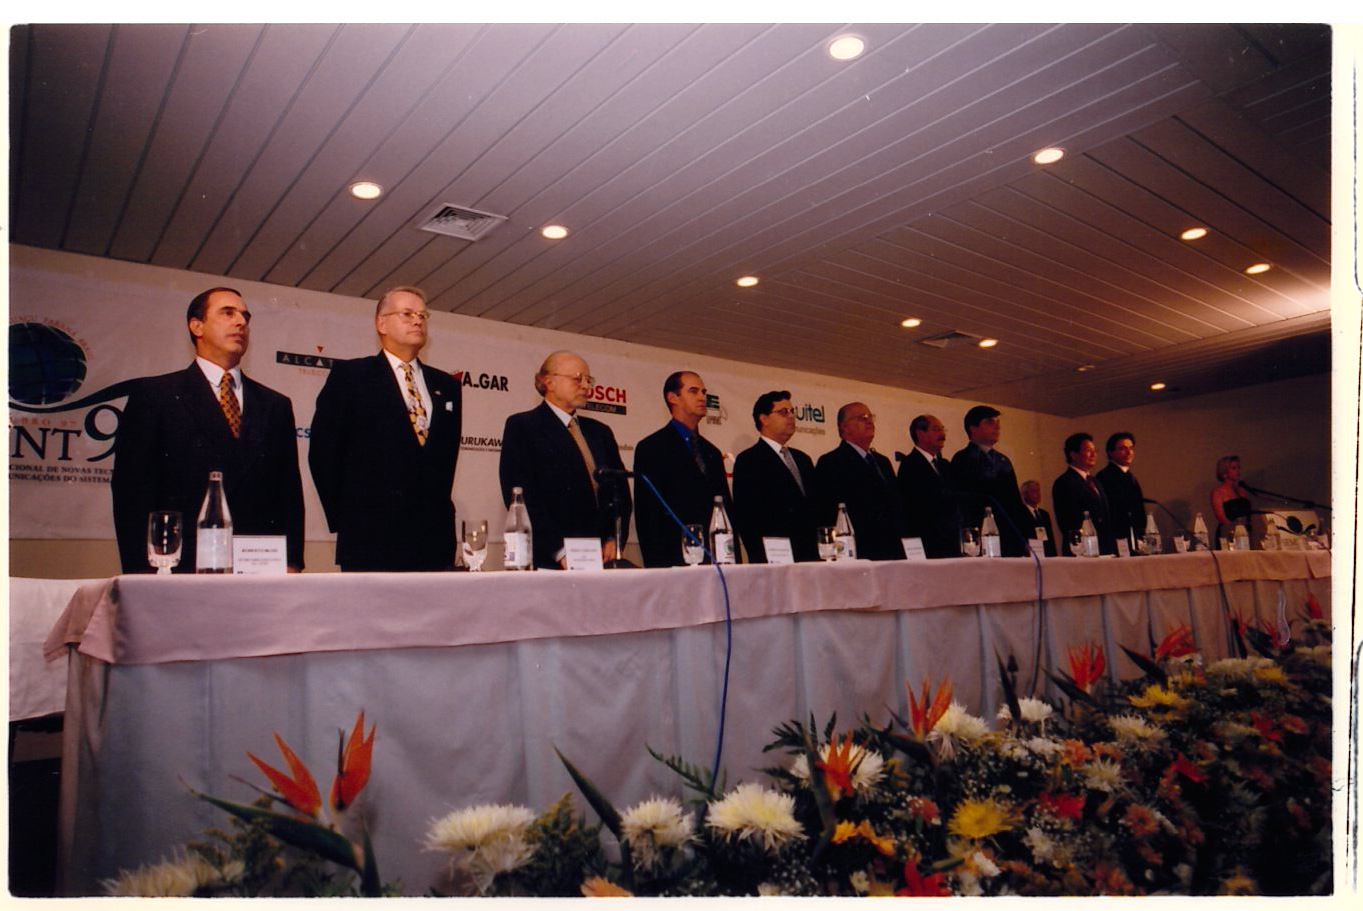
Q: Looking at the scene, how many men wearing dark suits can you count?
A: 11